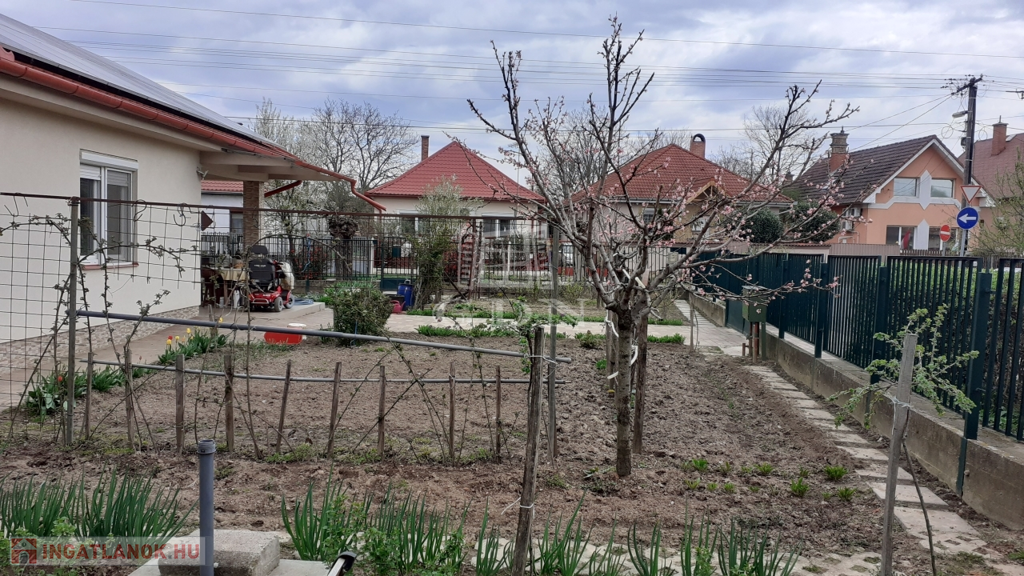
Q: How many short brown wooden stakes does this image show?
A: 9